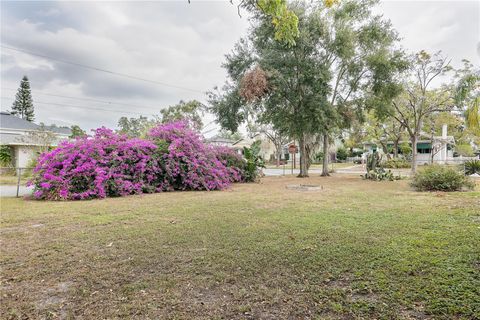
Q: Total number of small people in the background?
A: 0